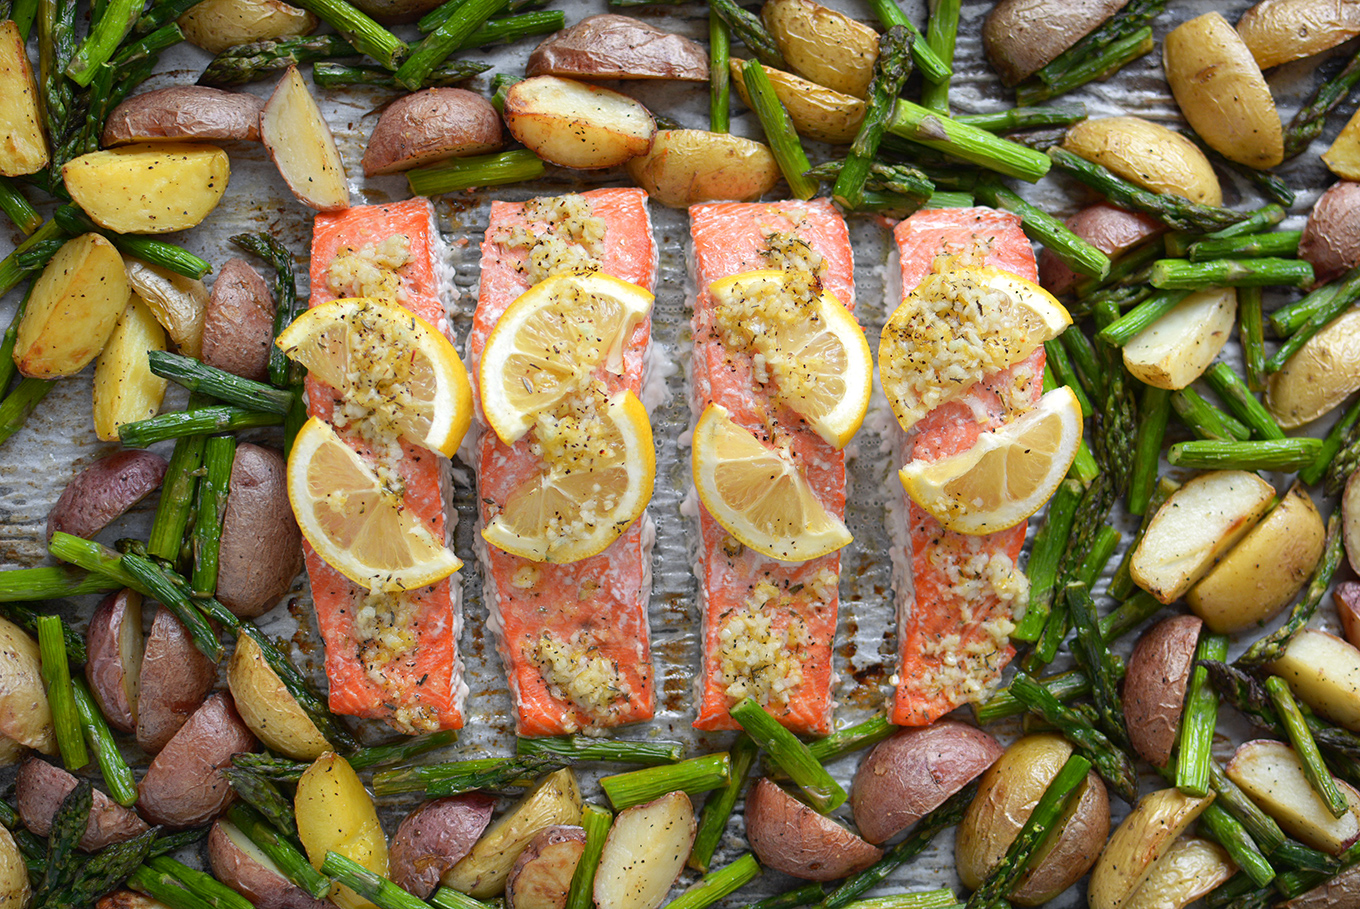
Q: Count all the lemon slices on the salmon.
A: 8